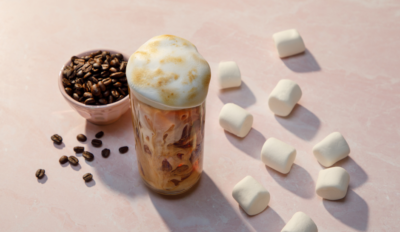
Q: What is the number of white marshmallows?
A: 9